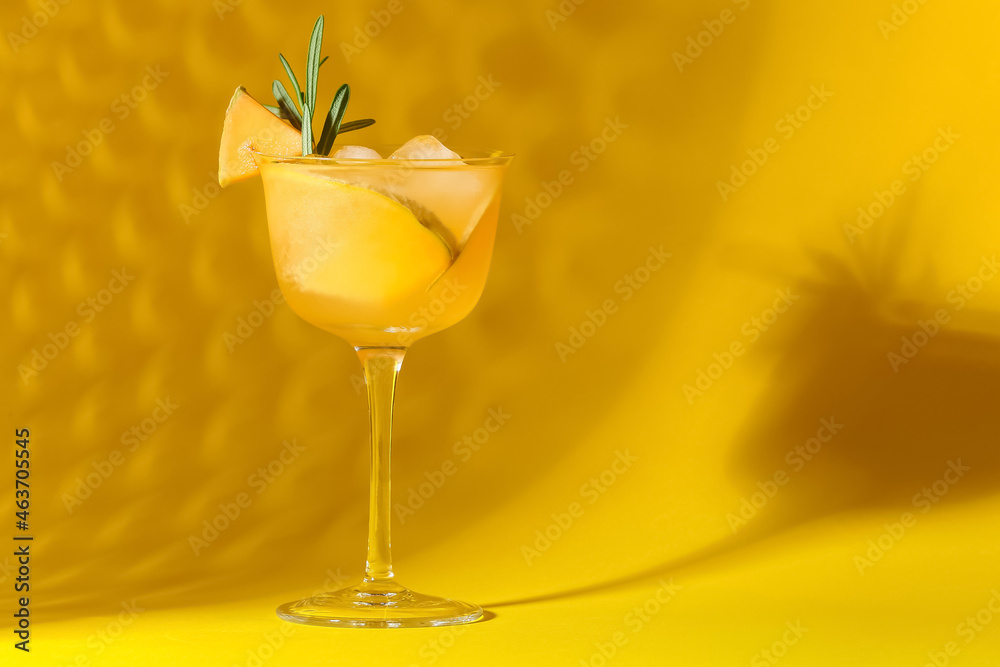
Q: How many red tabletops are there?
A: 0